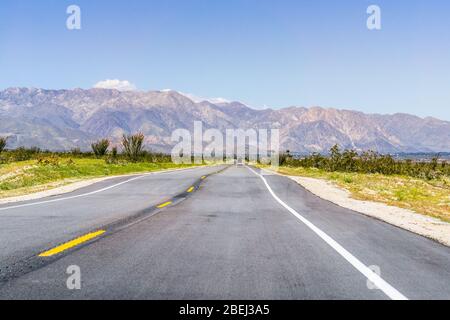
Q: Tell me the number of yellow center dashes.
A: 4